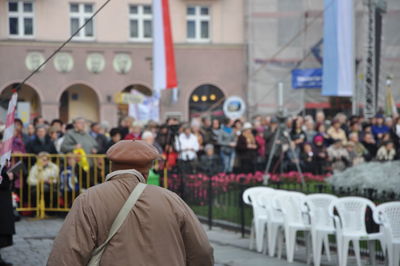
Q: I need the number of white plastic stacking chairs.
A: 6